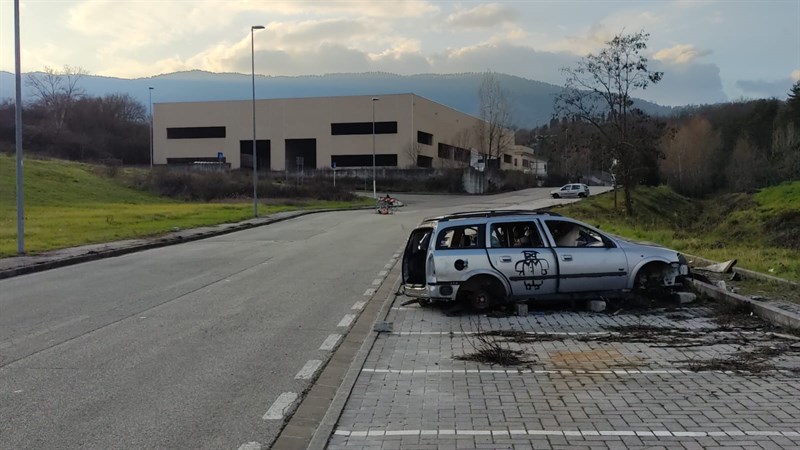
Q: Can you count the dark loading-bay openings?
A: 2